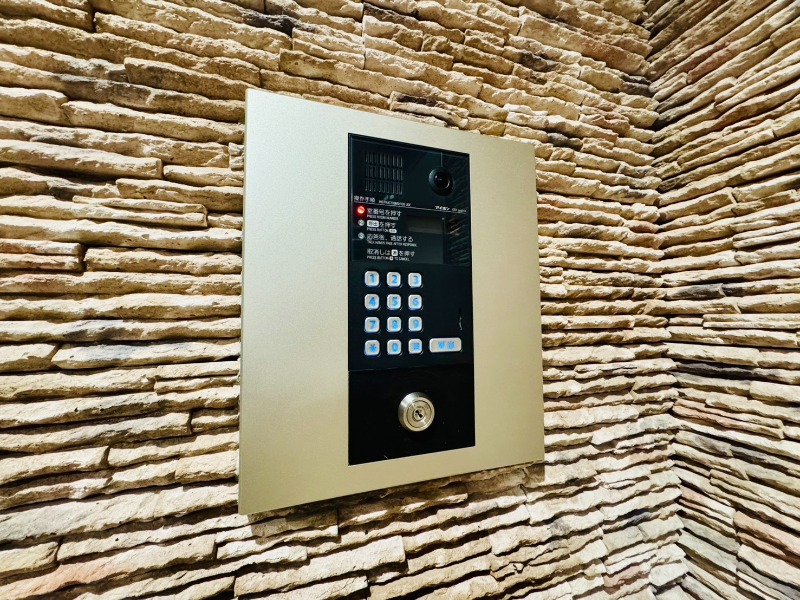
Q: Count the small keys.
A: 12